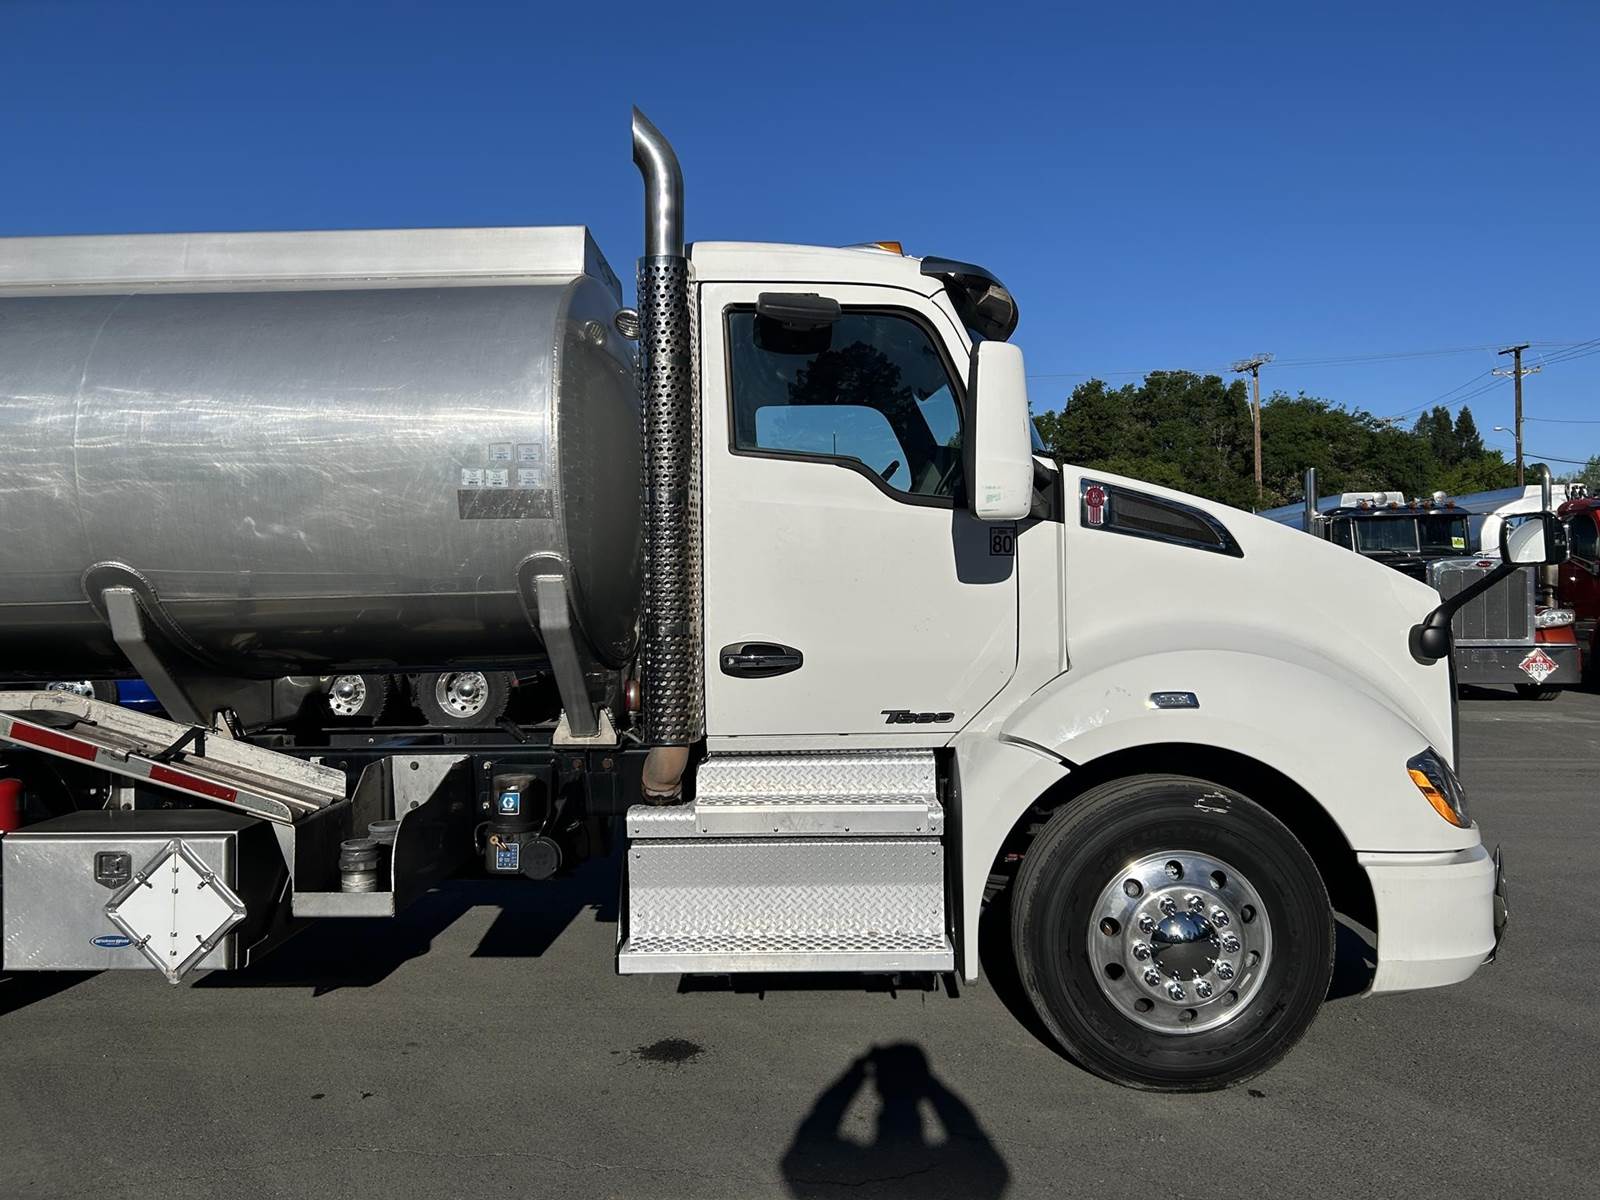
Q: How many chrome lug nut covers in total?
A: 10